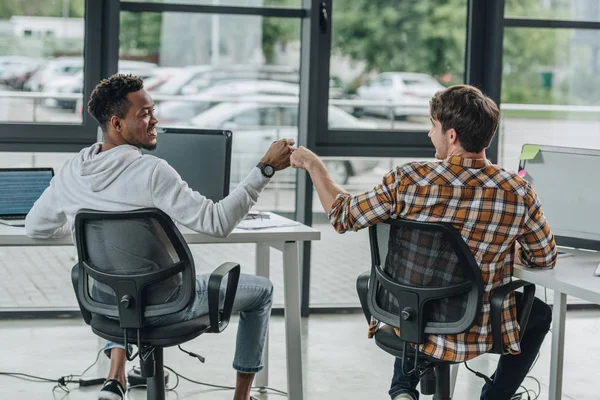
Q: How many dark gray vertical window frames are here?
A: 3